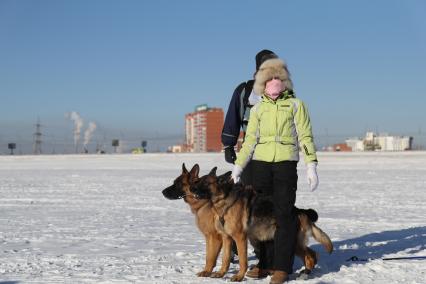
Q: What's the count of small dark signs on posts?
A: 3